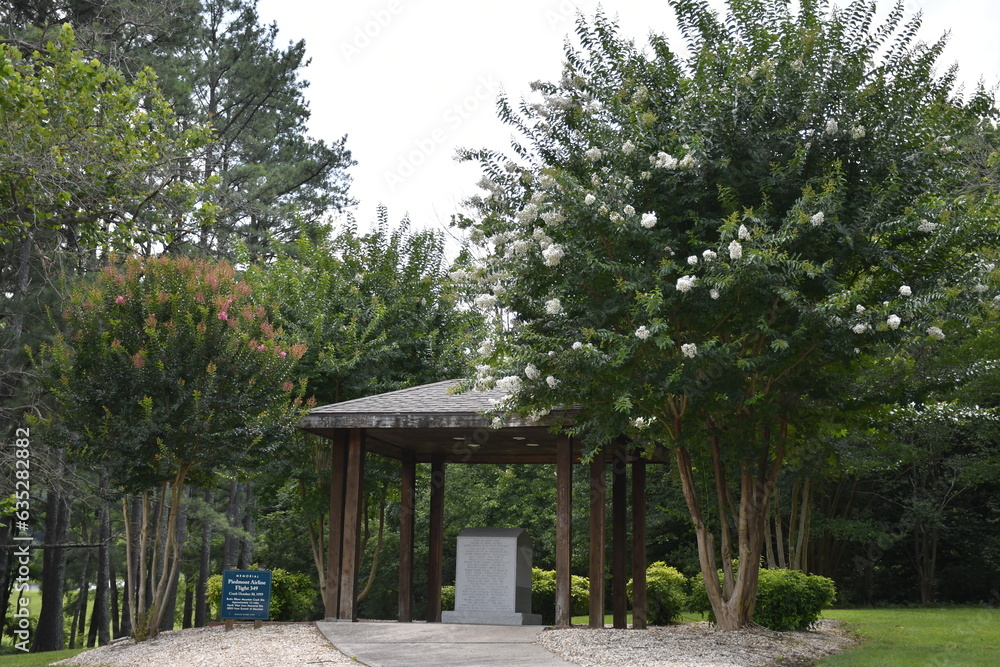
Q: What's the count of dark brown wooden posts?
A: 8